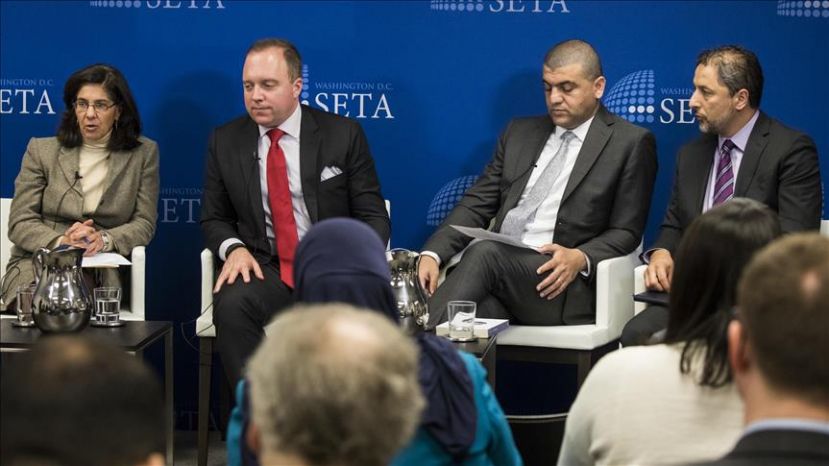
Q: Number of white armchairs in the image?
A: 4